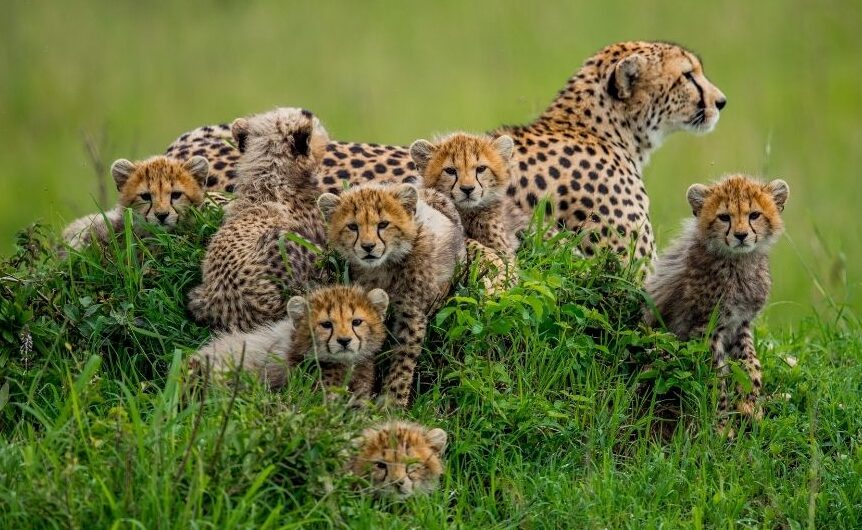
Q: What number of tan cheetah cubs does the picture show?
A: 7